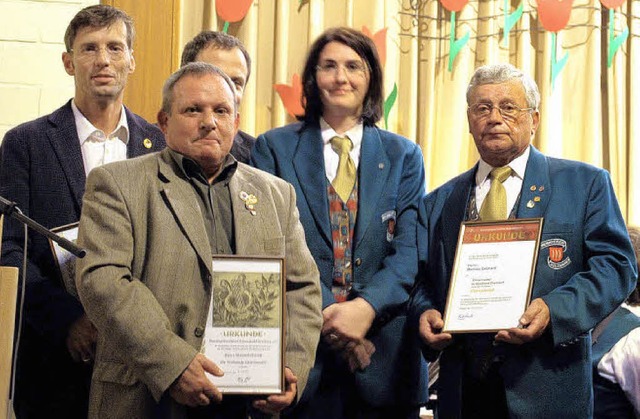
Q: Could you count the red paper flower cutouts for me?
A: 6